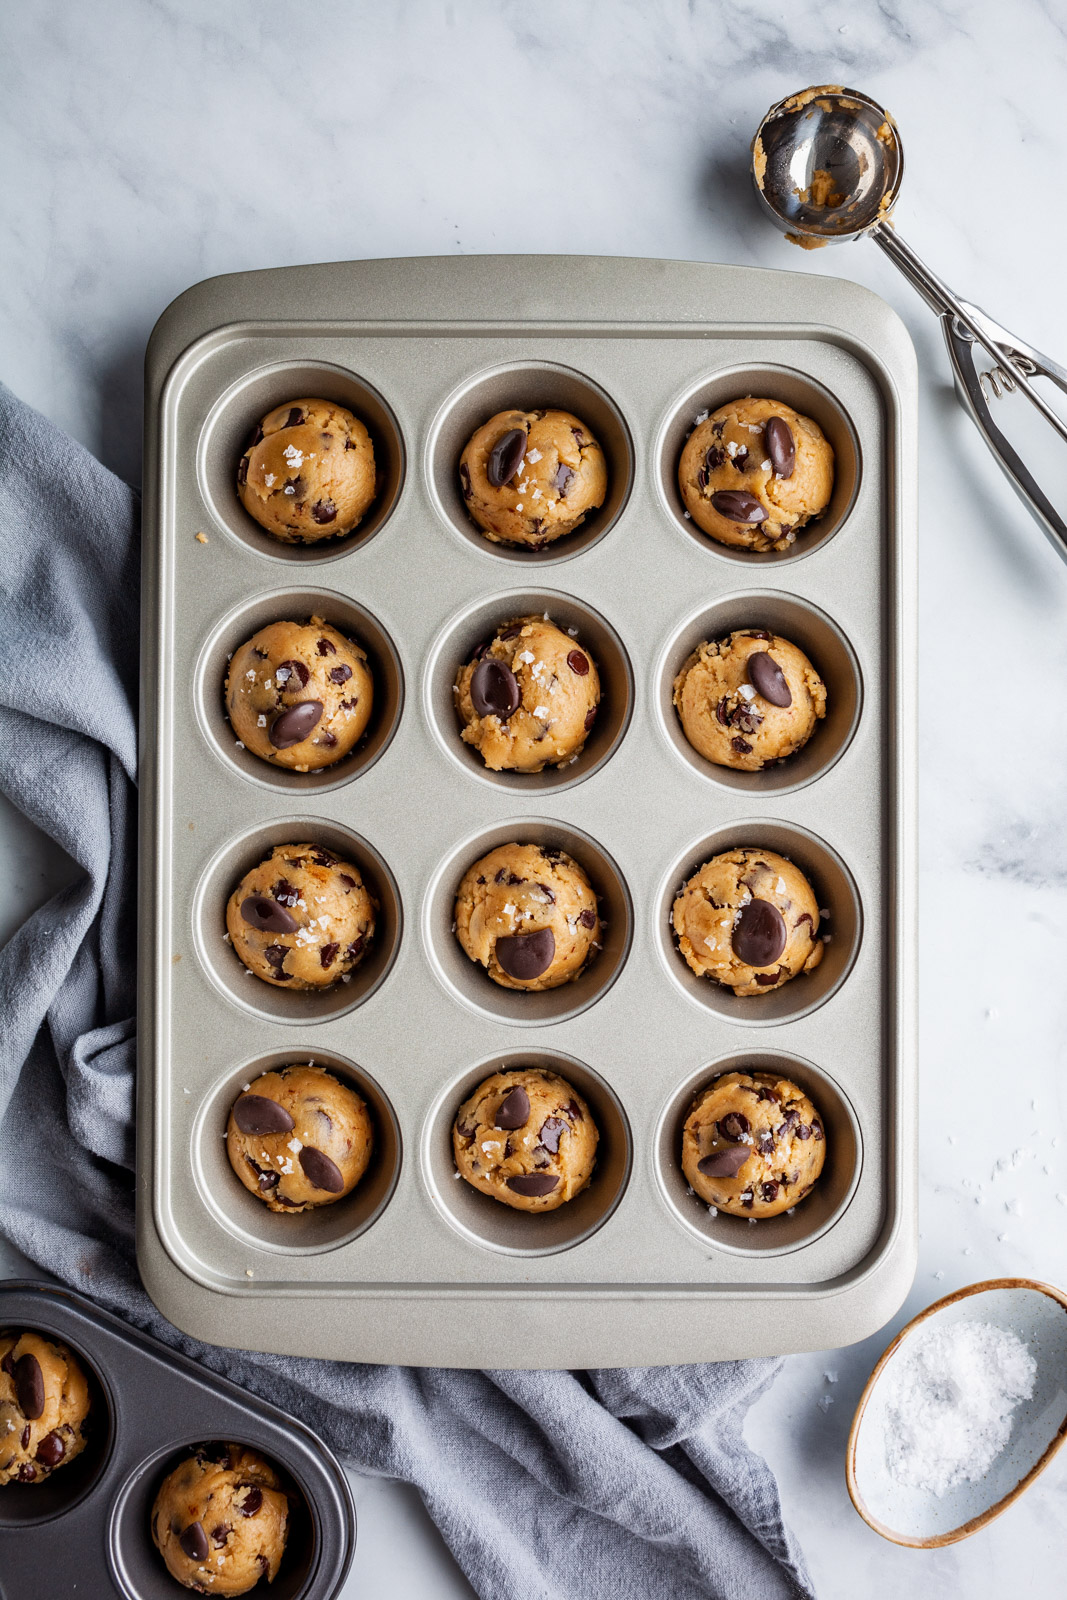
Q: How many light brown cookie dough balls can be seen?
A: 14